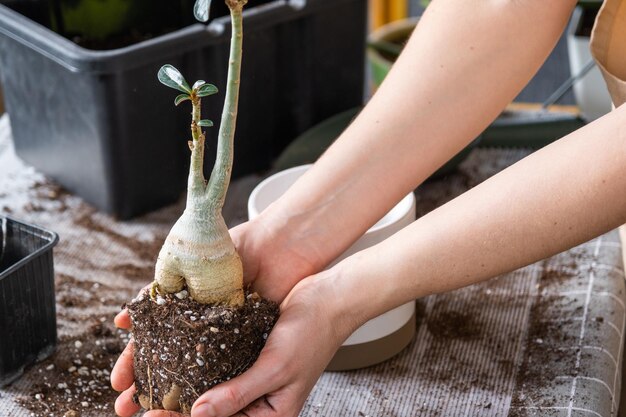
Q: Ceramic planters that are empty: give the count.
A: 1